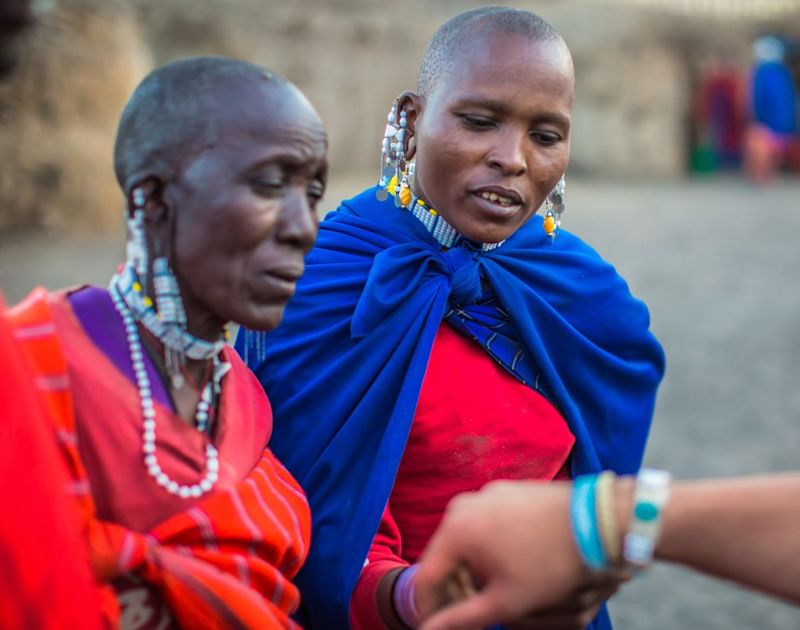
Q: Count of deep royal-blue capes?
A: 1